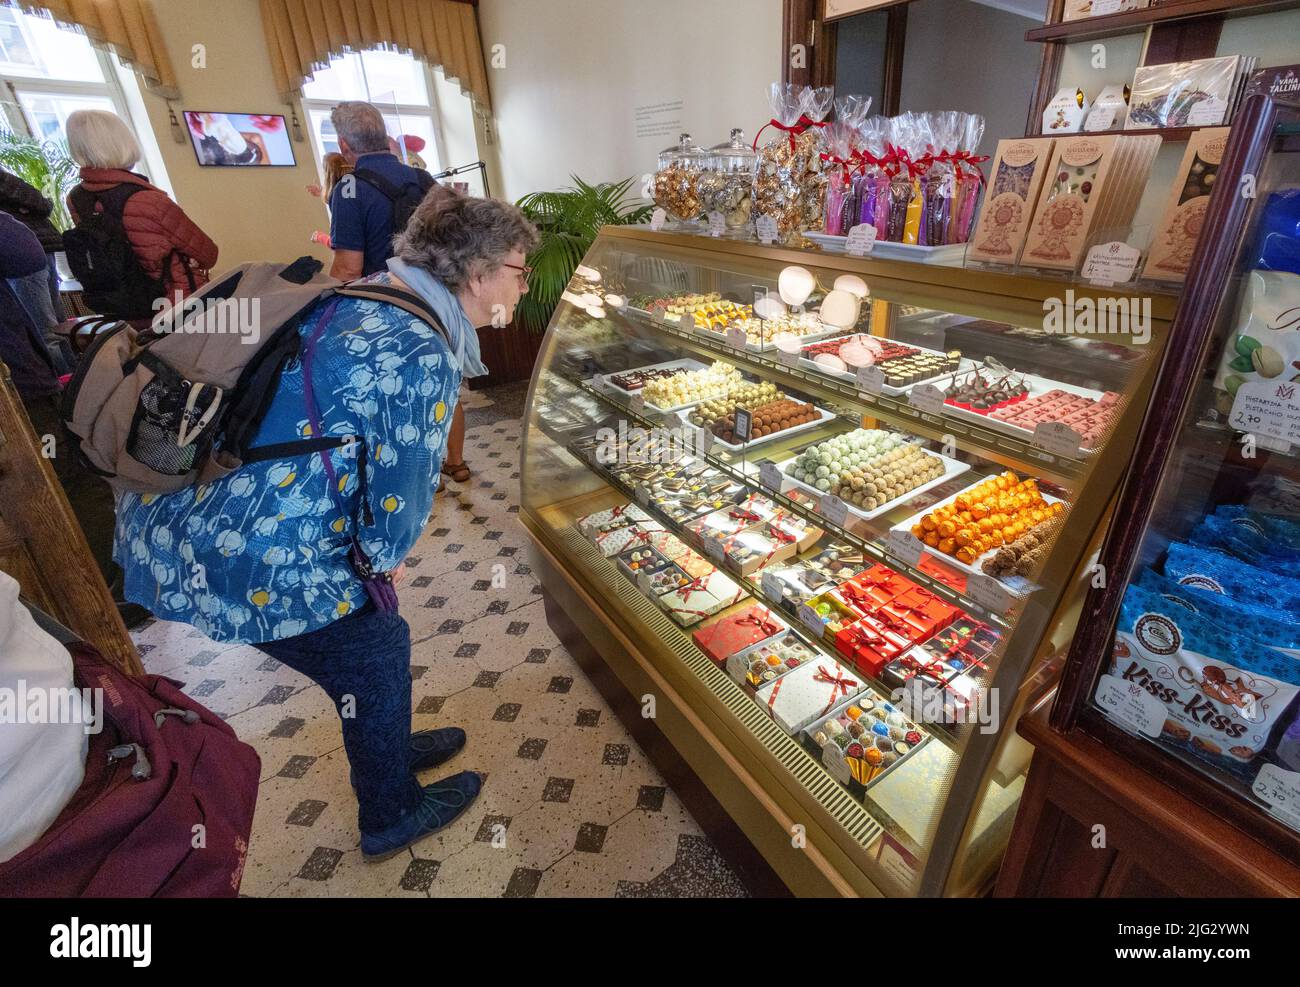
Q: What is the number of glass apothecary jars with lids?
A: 2